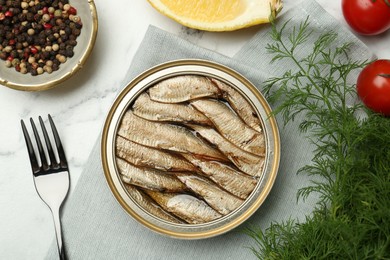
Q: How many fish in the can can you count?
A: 12